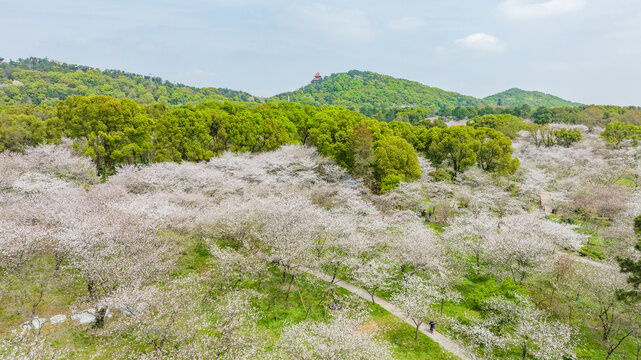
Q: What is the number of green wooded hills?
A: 3